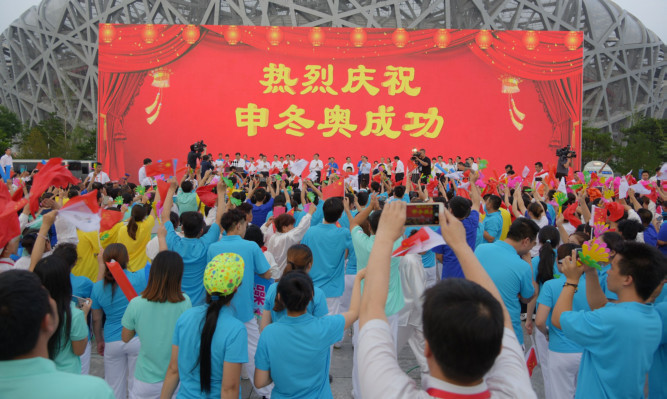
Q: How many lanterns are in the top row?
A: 12